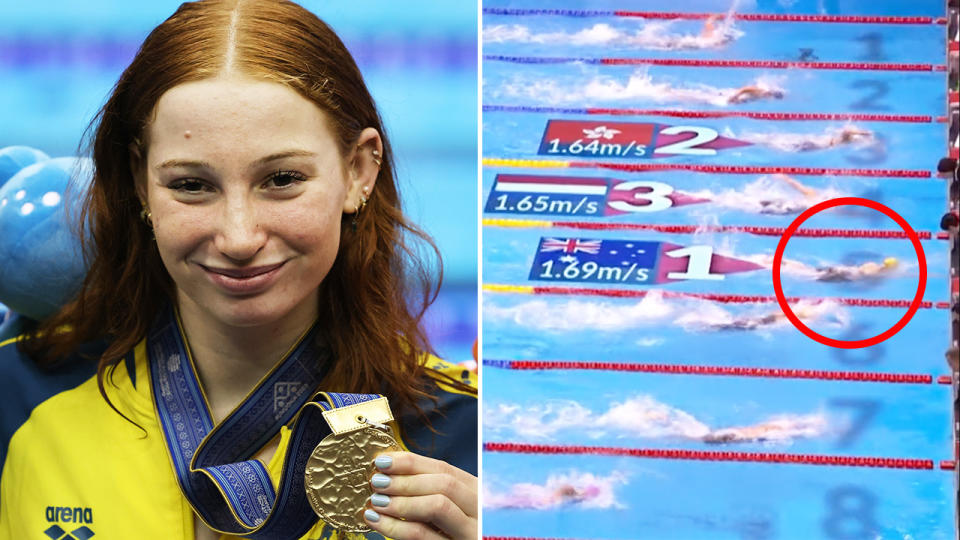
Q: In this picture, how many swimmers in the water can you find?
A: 8